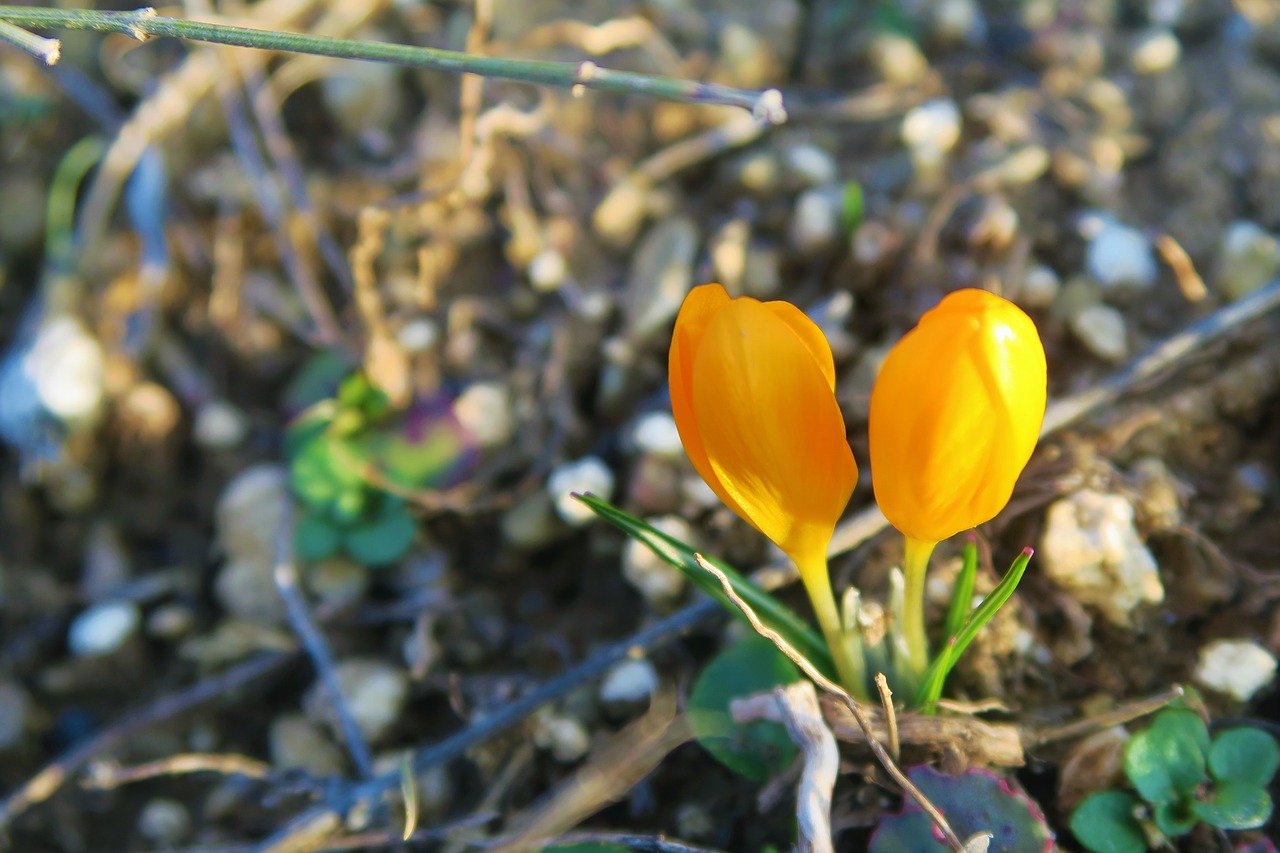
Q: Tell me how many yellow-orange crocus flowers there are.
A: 2